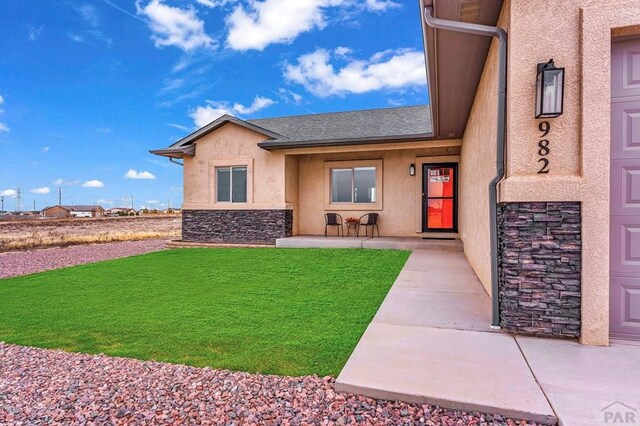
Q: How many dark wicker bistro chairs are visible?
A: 2